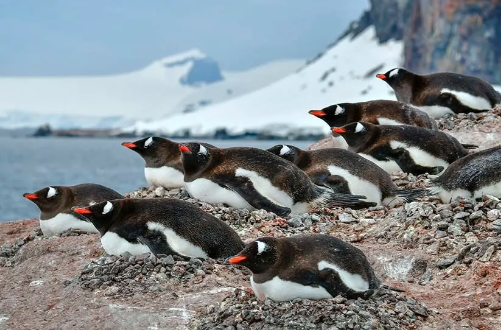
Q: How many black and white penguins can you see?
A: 10